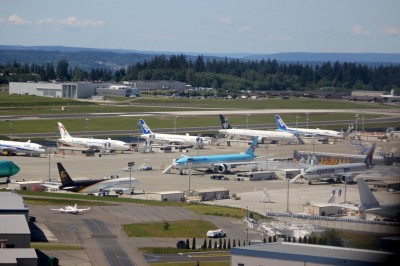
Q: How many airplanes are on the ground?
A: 11